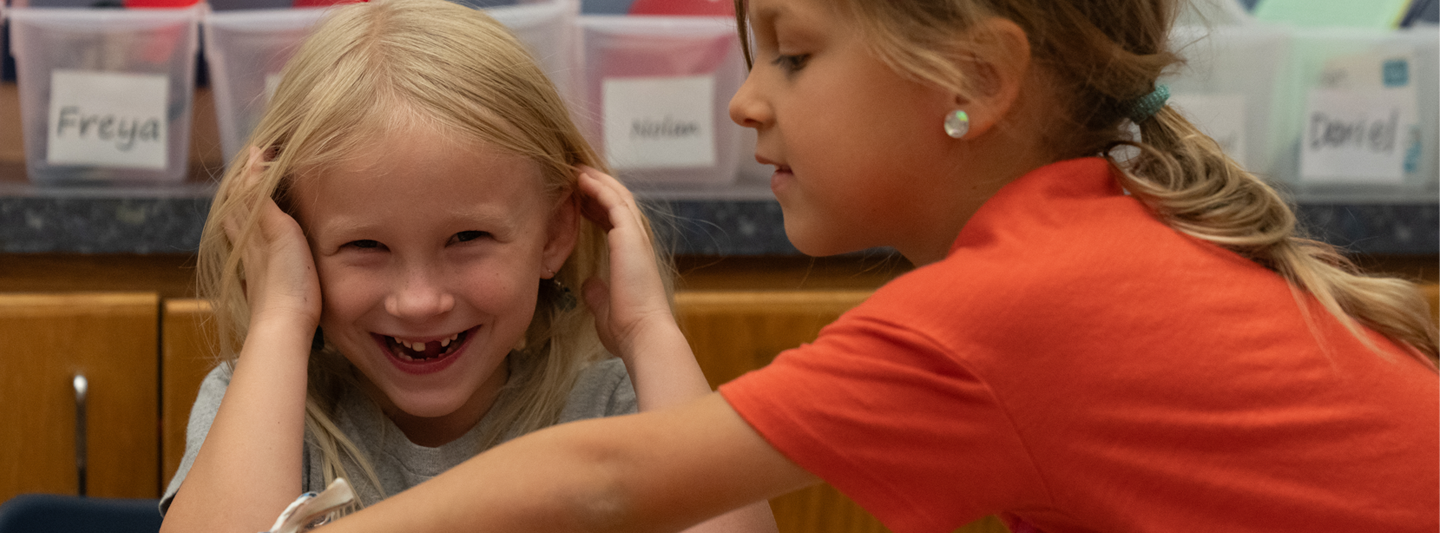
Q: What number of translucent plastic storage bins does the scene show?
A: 6